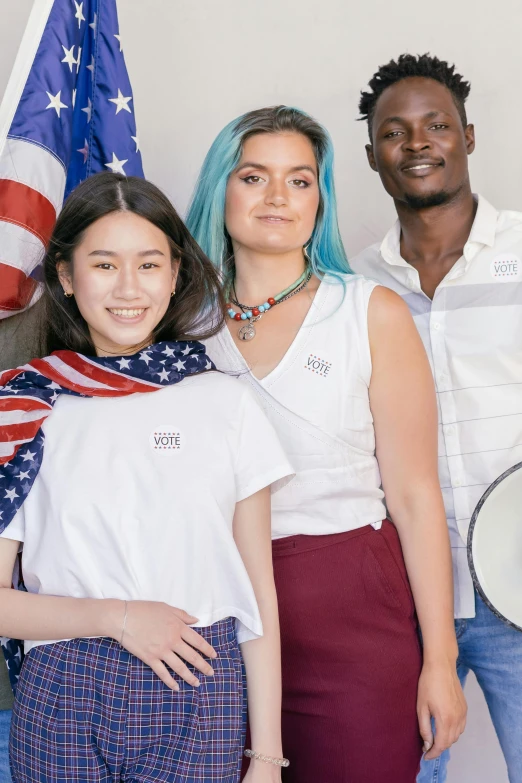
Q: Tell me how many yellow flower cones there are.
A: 0